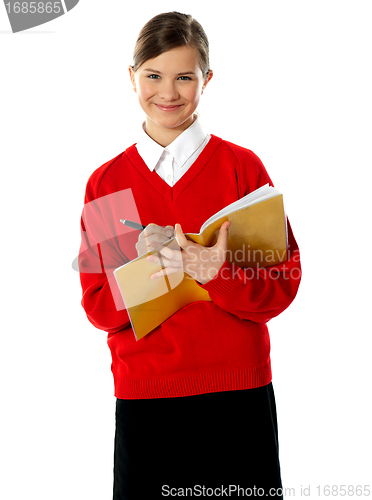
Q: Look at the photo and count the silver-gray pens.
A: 1